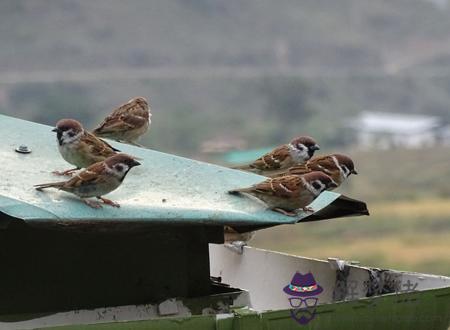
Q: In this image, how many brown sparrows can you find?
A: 6